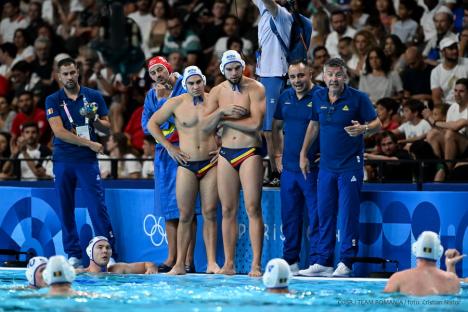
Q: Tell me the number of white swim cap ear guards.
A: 11